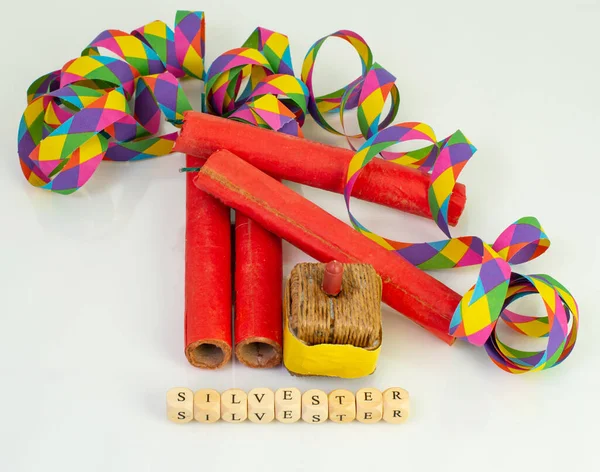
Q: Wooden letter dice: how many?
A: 9